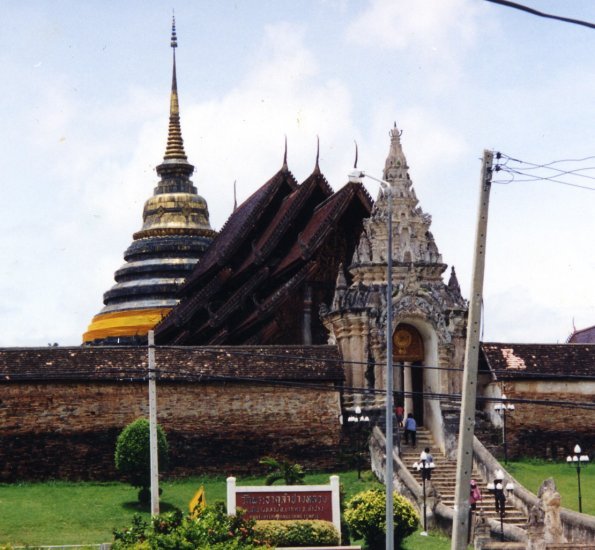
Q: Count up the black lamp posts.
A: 5